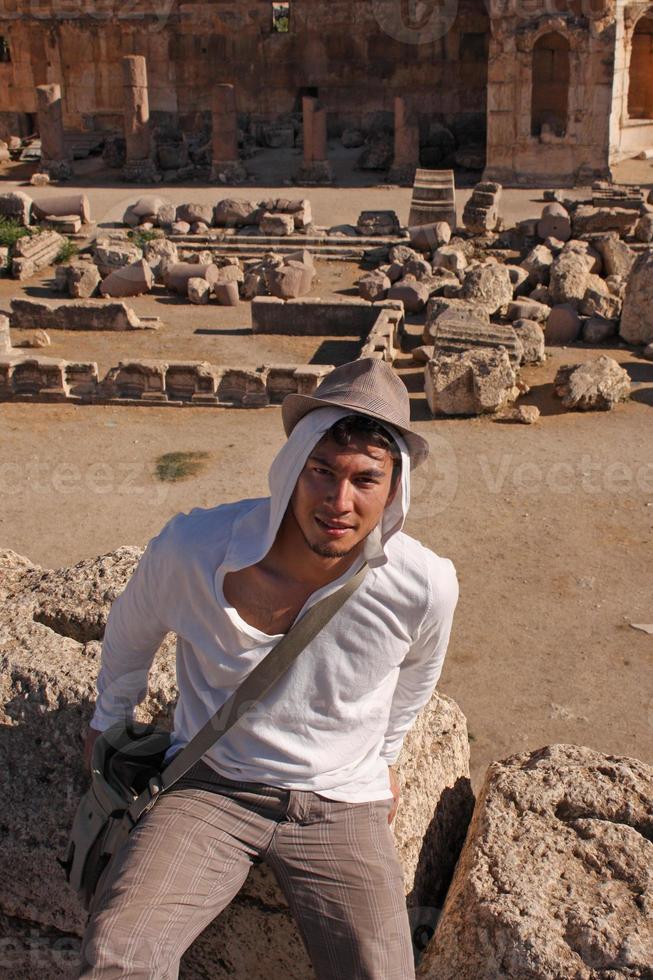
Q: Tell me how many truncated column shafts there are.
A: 5